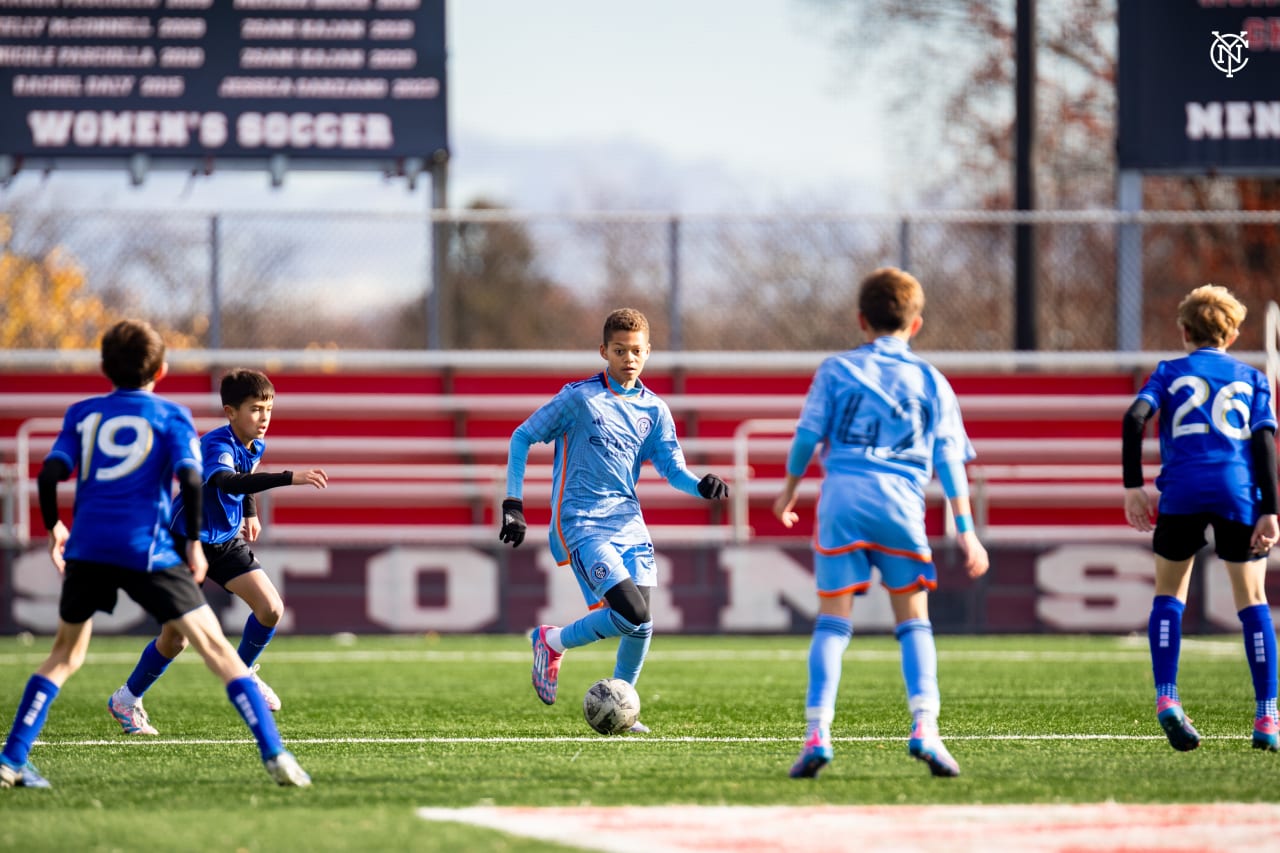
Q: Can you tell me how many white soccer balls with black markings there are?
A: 1